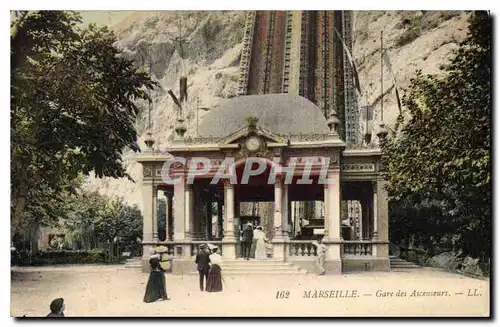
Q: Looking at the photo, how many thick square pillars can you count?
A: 4